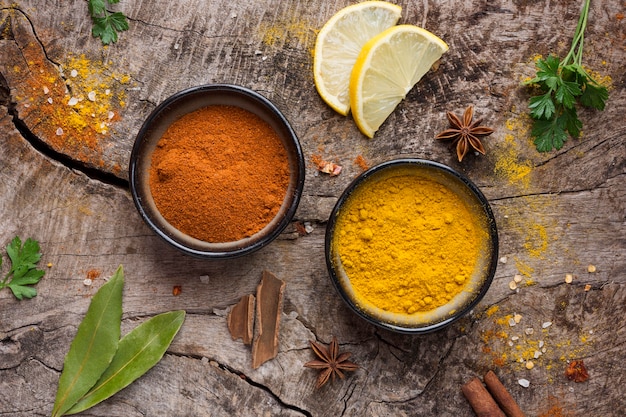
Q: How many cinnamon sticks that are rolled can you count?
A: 2